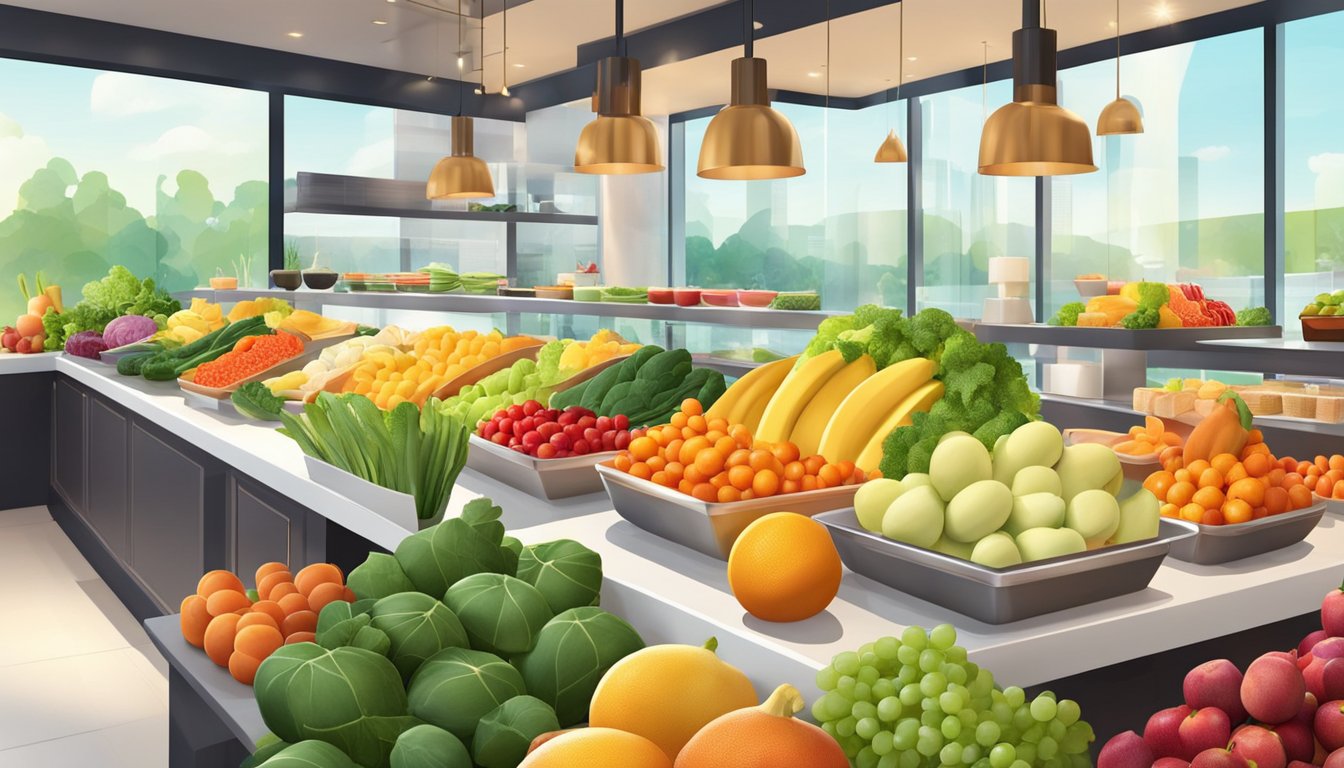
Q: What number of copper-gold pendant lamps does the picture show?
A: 6